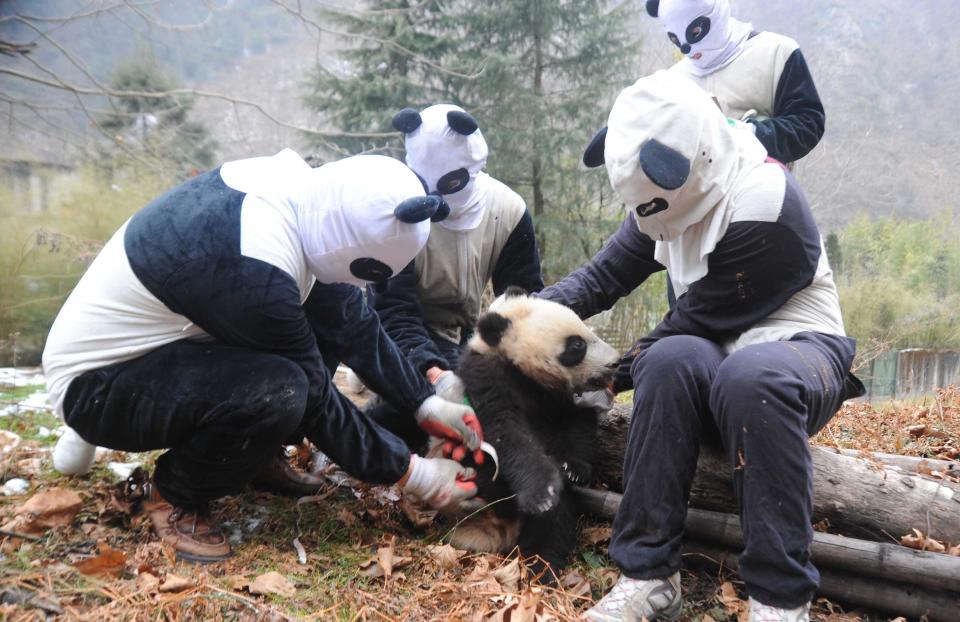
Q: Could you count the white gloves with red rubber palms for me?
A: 2